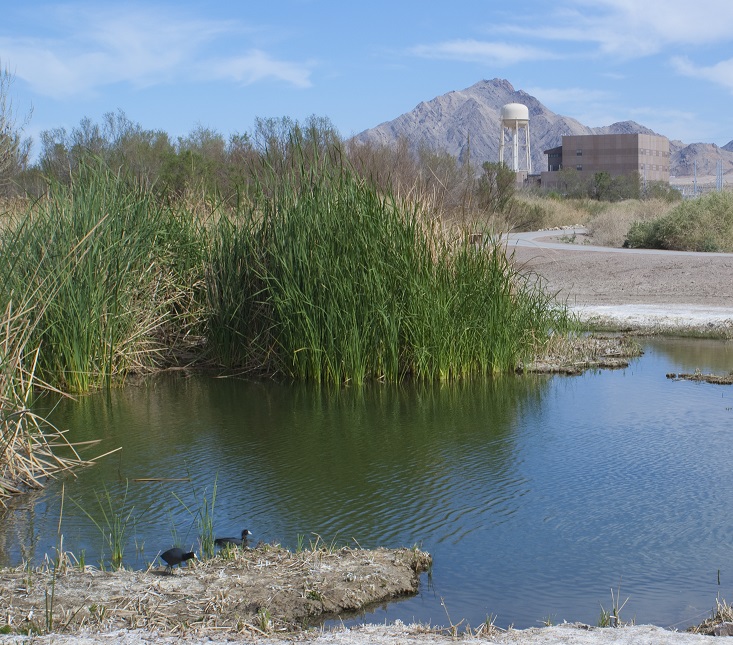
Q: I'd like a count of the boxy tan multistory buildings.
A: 1